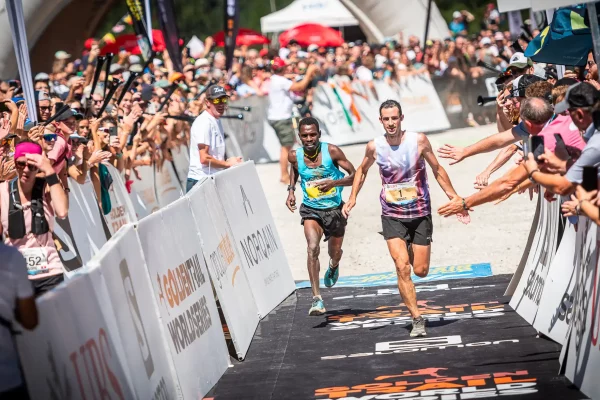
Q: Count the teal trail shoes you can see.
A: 2